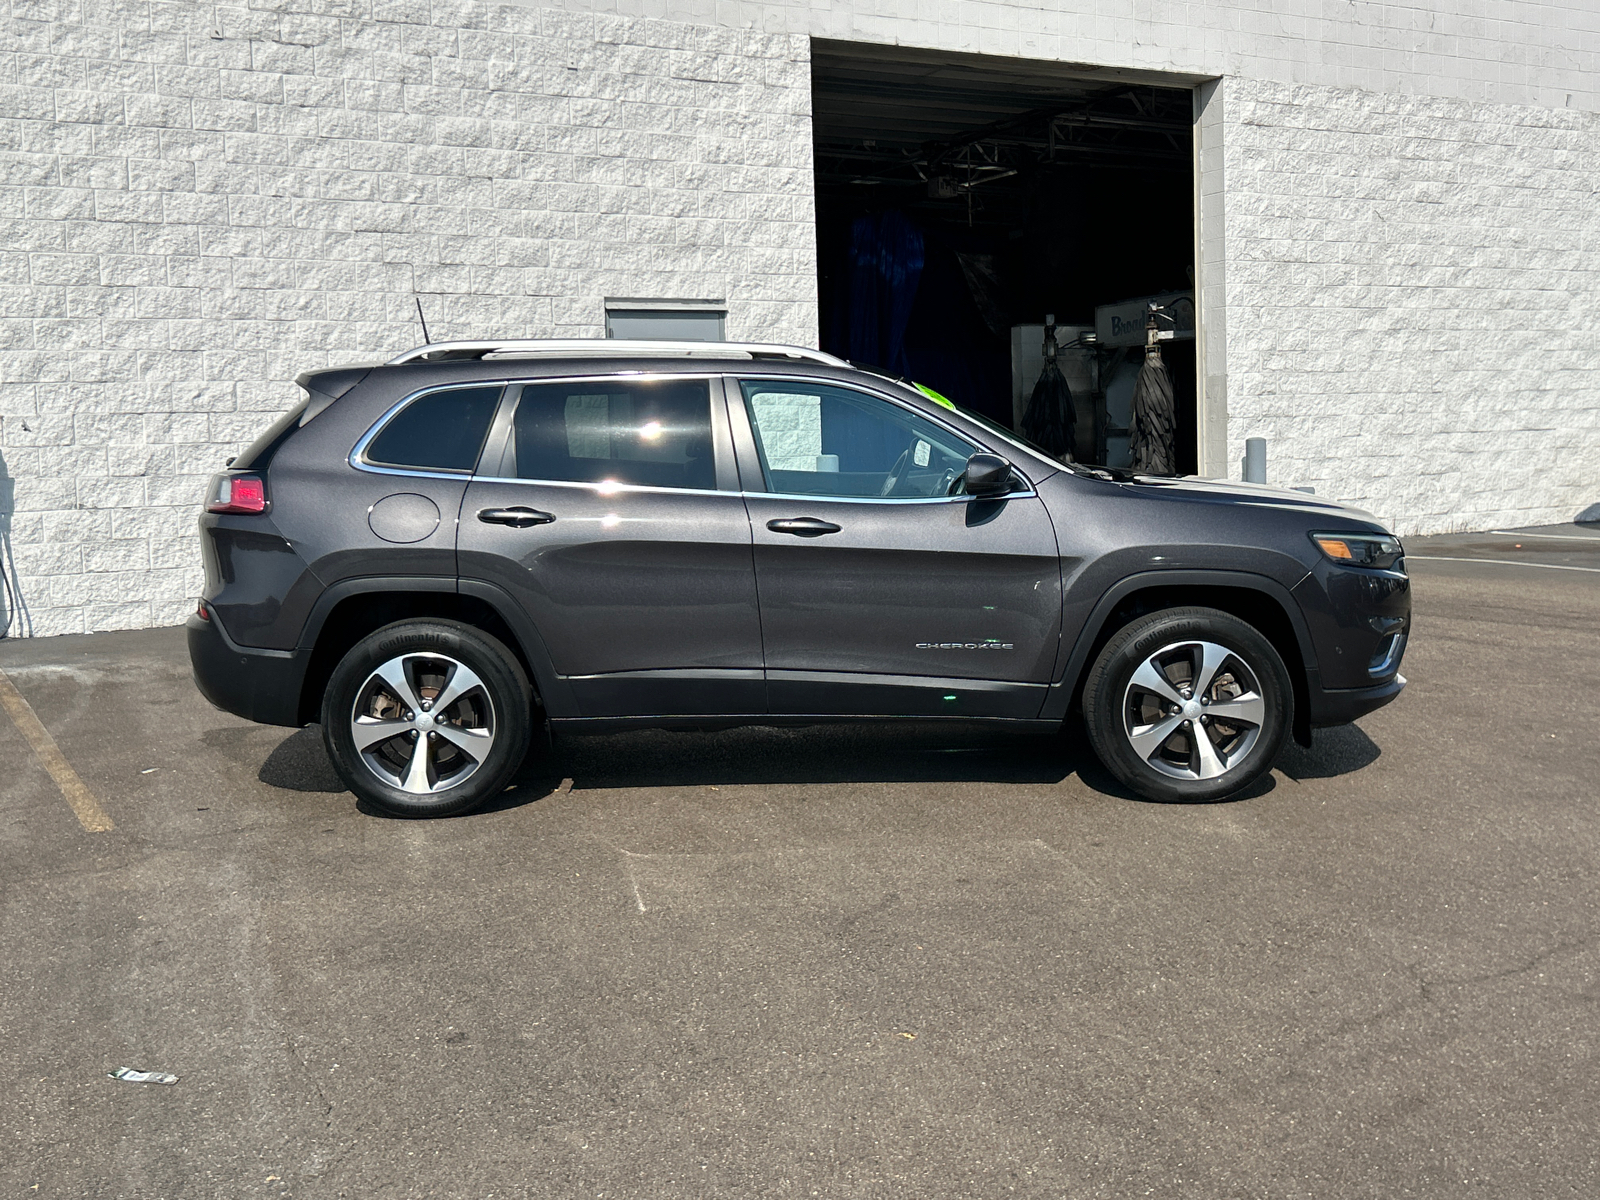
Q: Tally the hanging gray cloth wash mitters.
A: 2